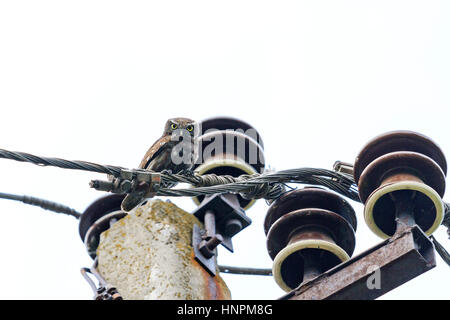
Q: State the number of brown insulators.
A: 4